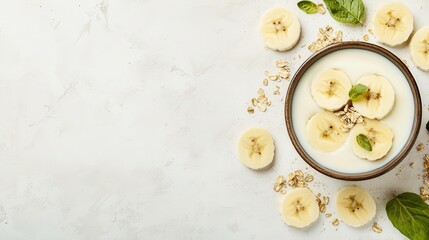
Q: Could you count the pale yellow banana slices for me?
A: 10